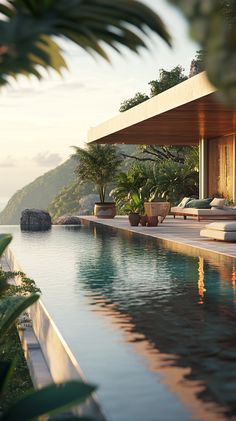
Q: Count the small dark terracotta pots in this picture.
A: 3